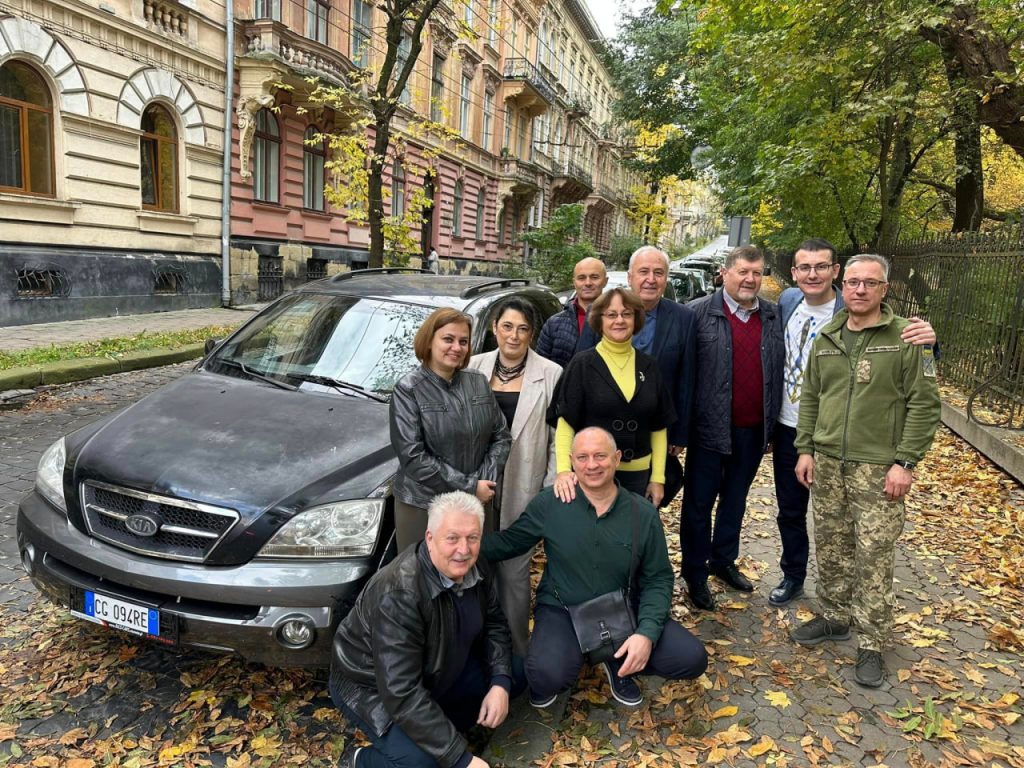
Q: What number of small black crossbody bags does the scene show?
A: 1